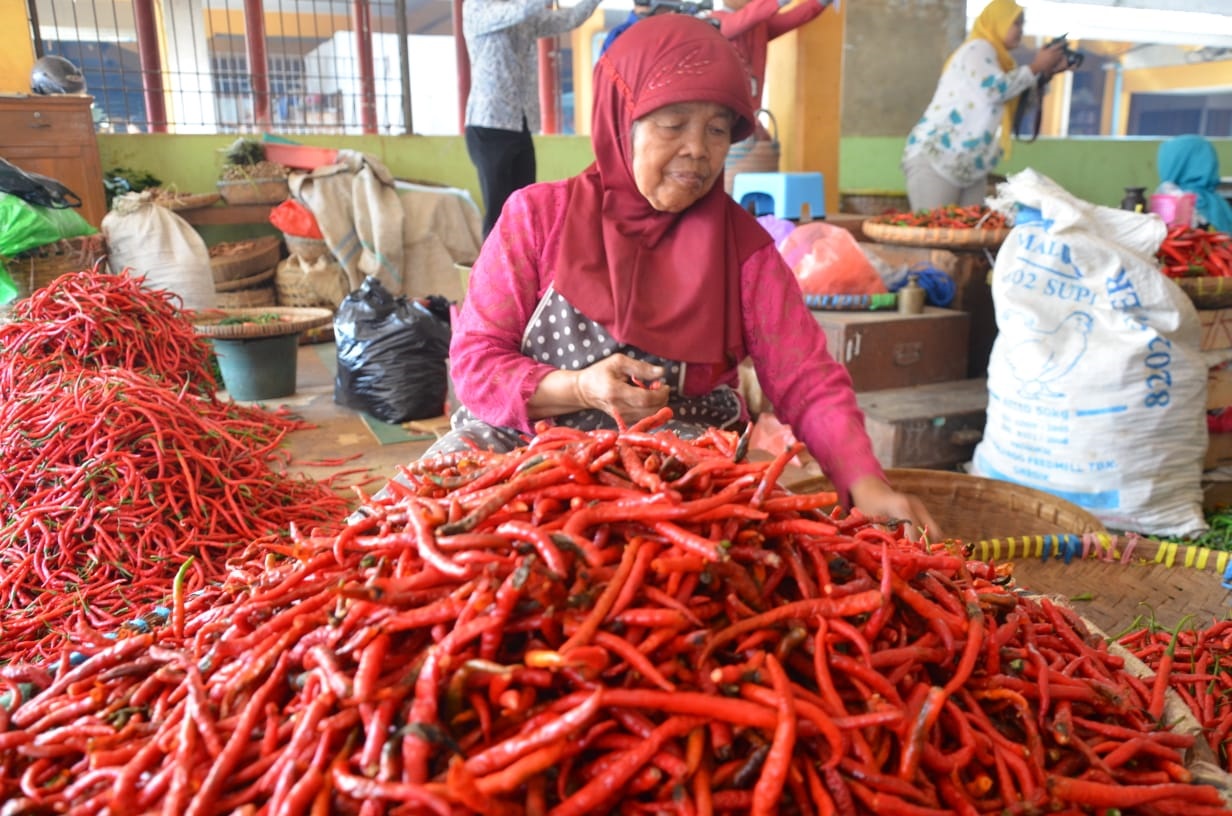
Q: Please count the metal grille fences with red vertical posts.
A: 1